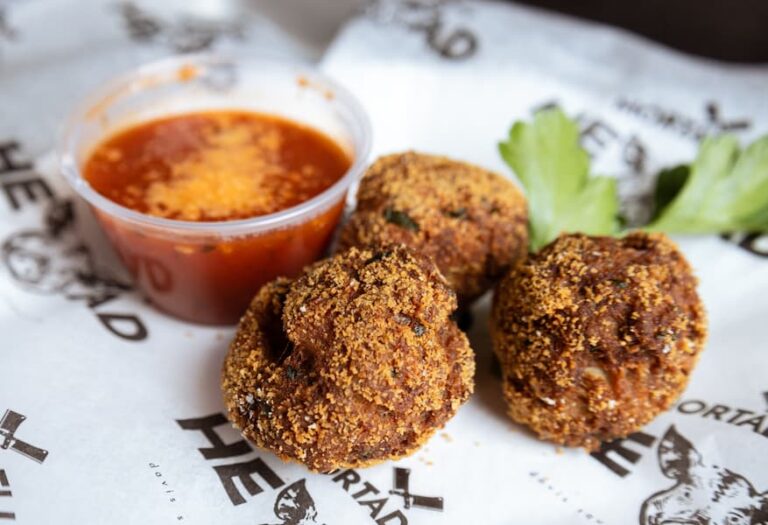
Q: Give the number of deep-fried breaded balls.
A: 3